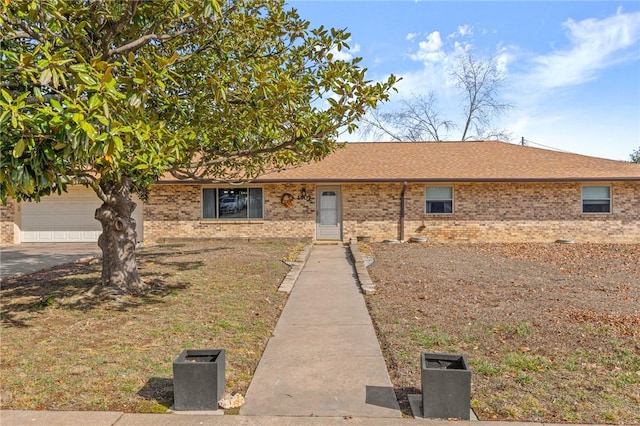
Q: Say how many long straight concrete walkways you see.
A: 1